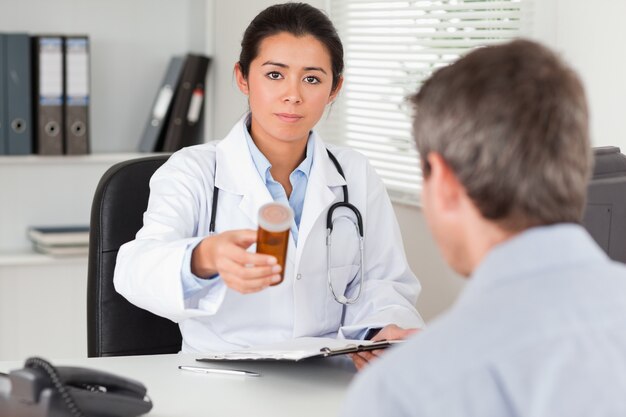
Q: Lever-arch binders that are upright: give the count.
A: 4